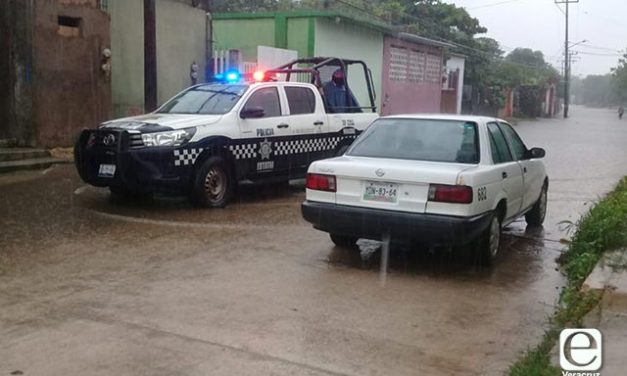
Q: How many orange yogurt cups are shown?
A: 0